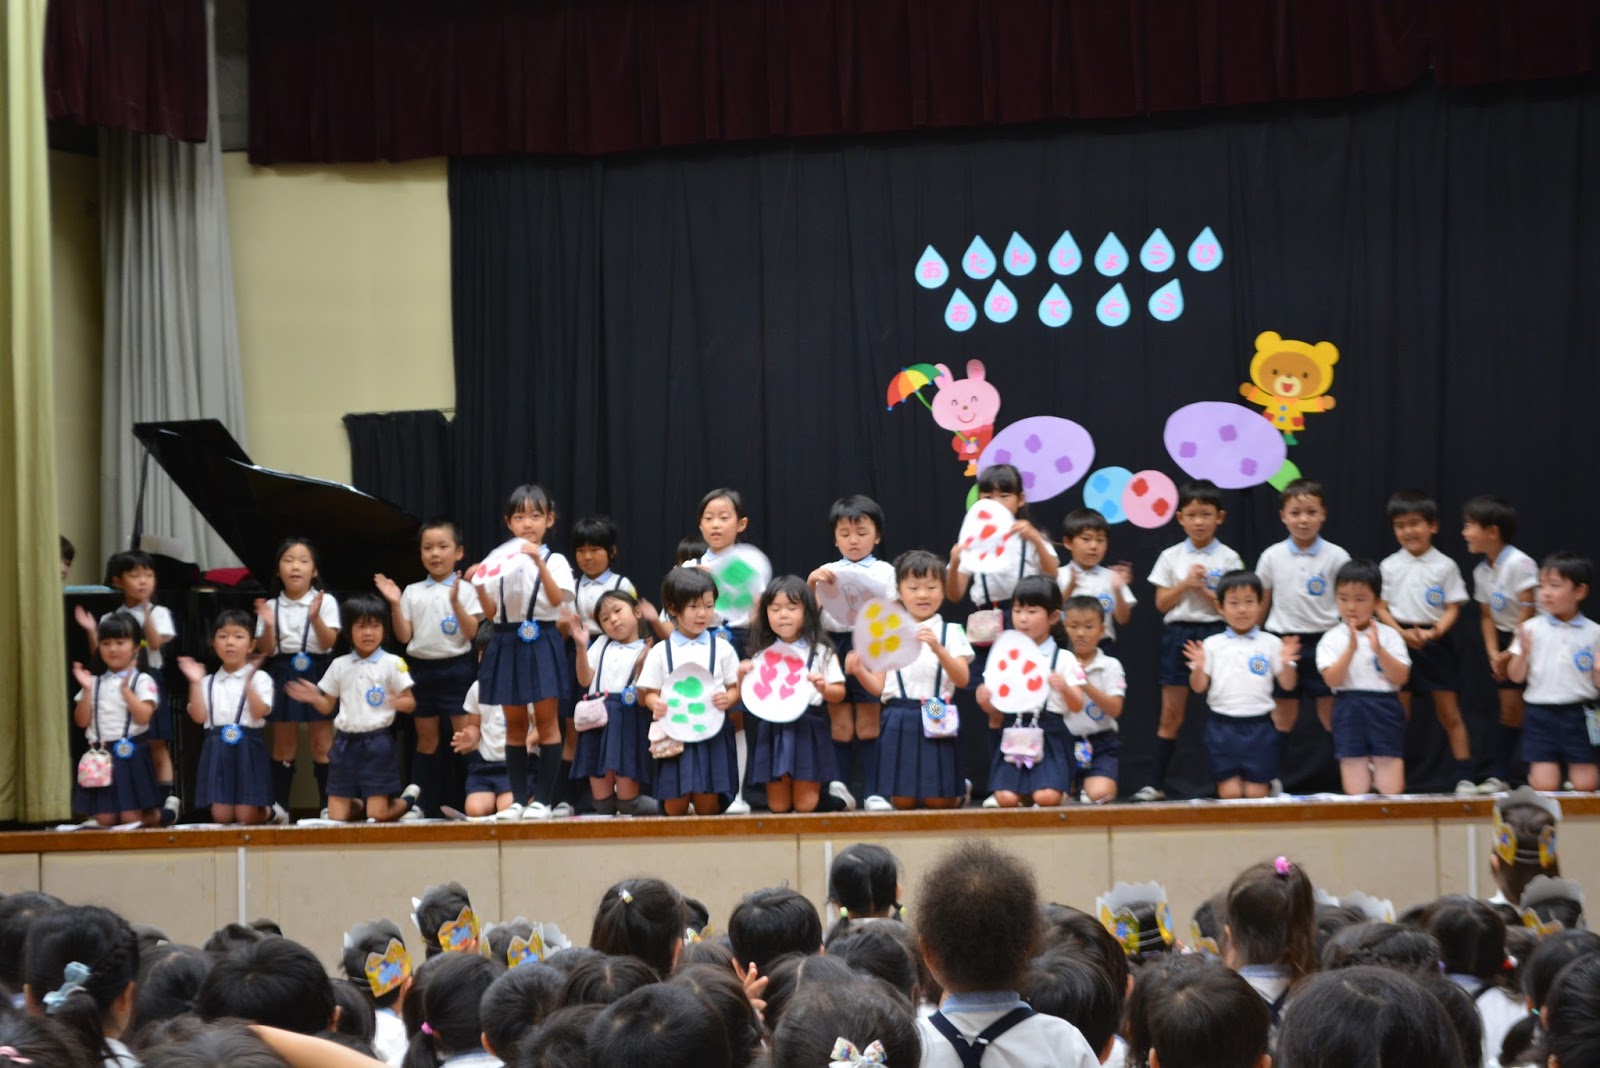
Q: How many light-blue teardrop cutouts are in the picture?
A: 12